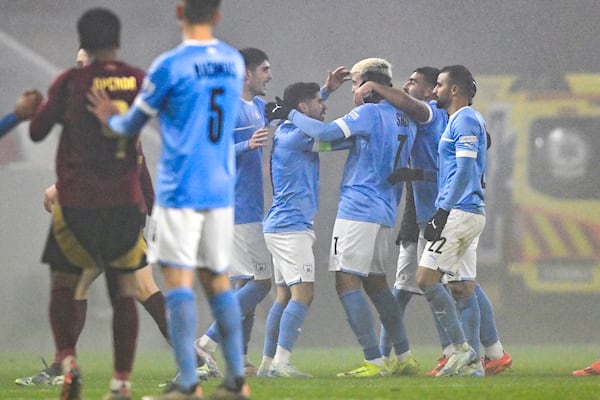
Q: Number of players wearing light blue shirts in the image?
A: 6